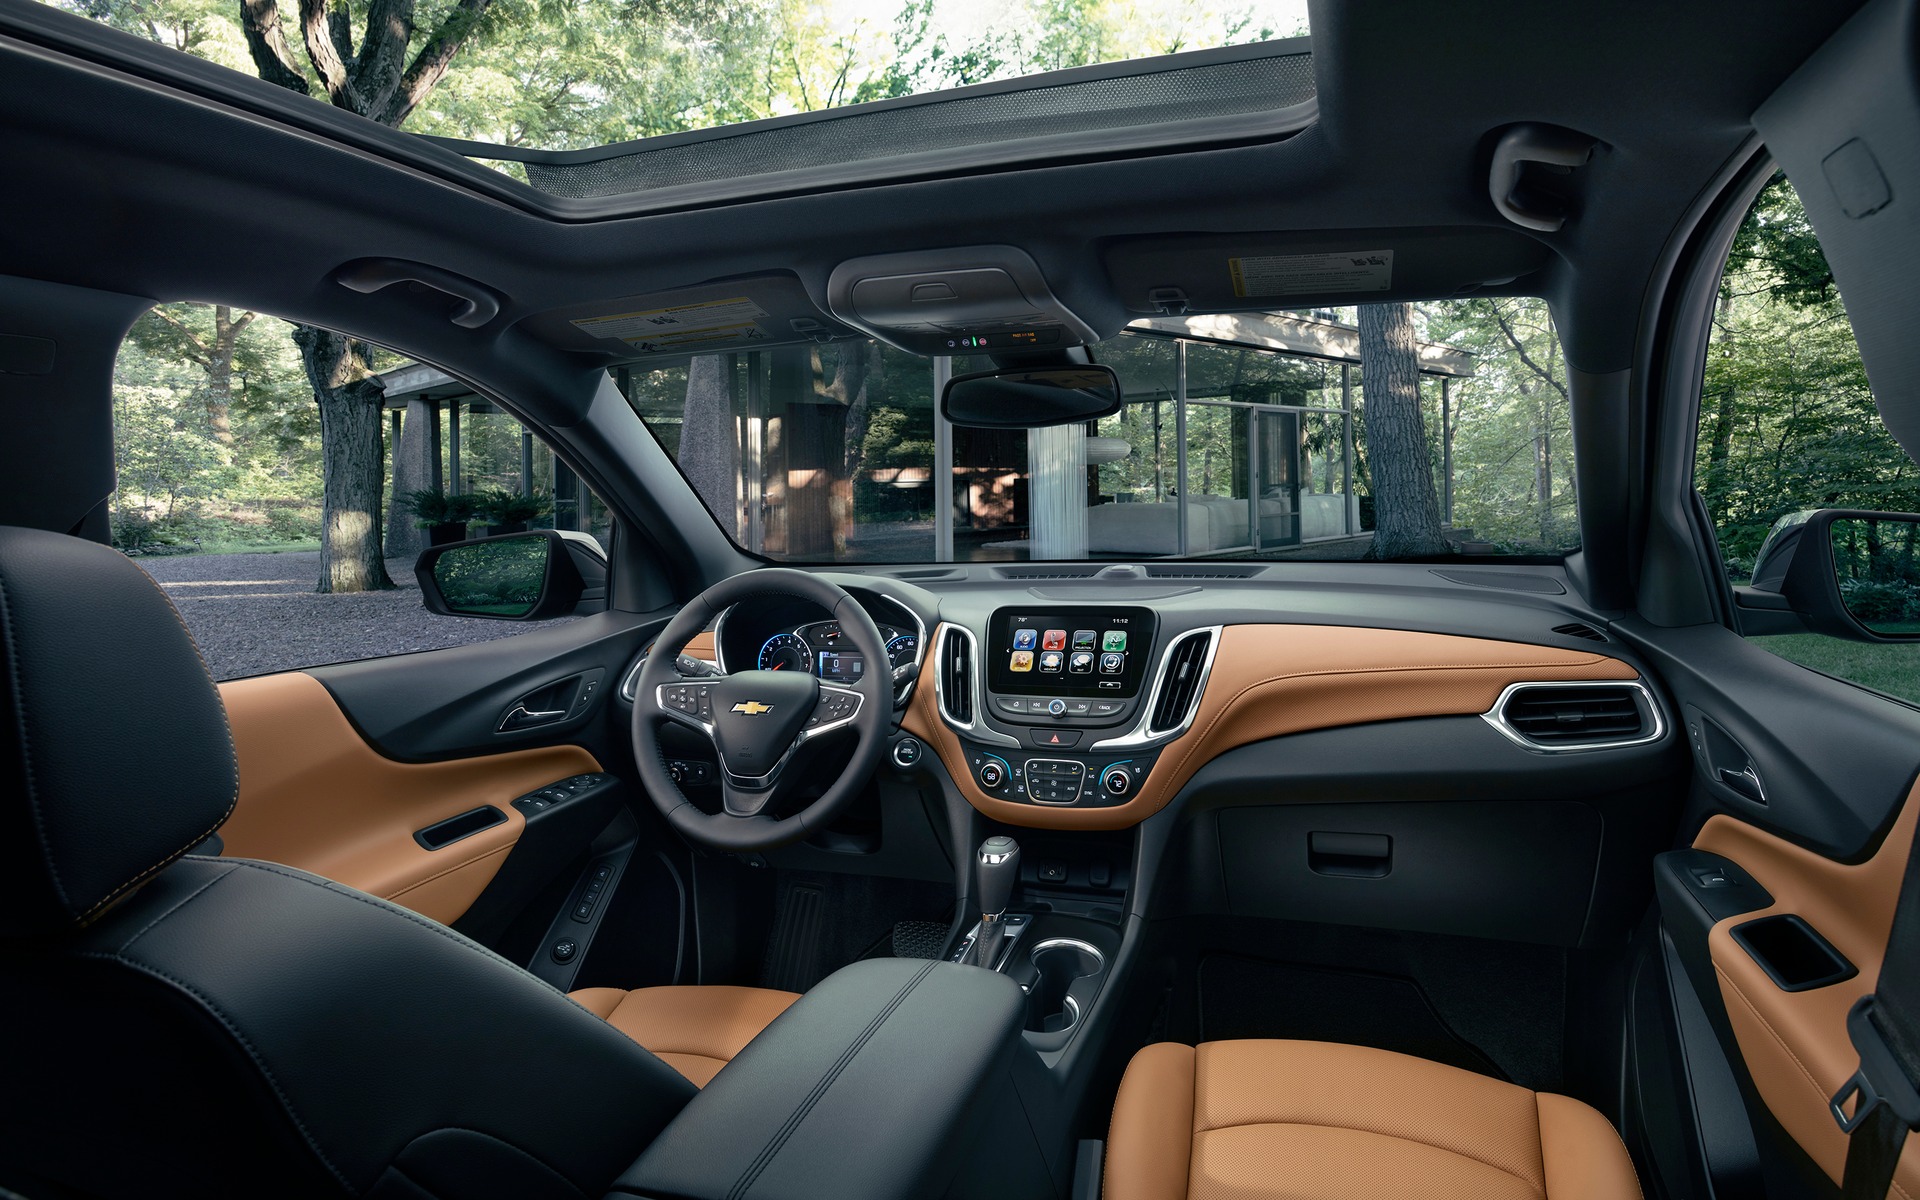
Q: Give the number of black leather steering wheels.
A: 1